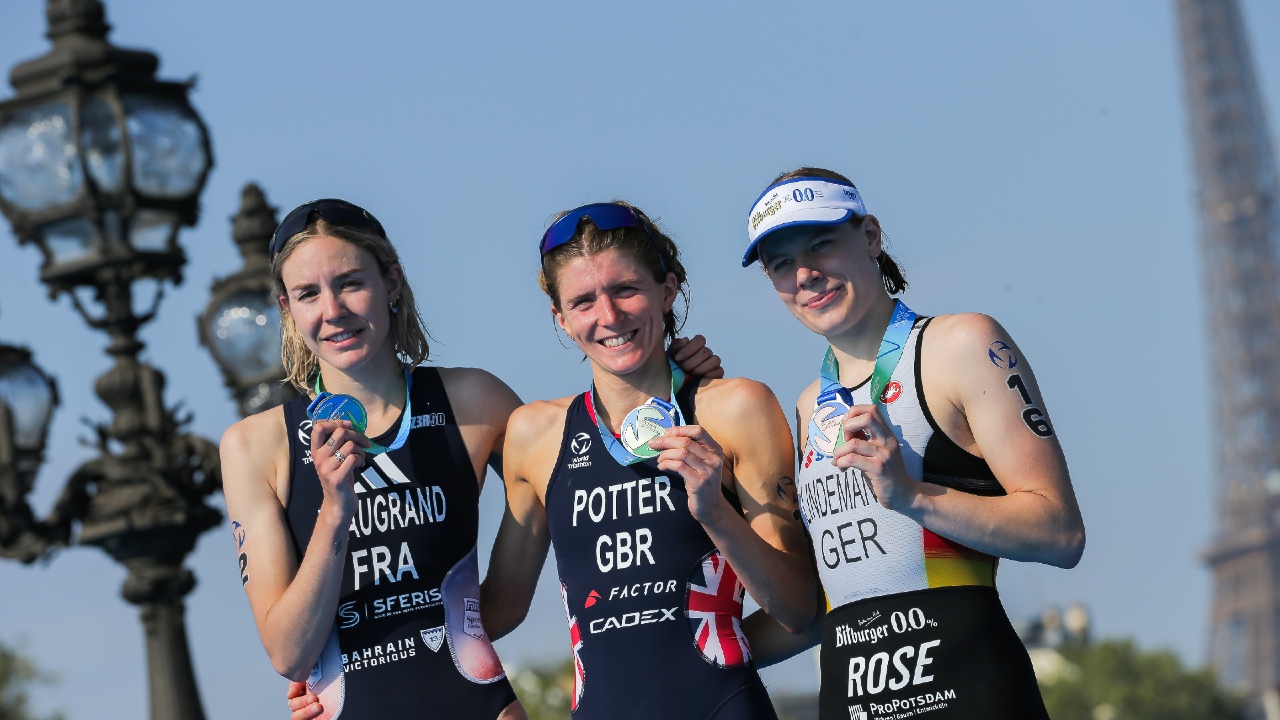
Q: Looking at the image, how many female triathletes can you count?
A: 3